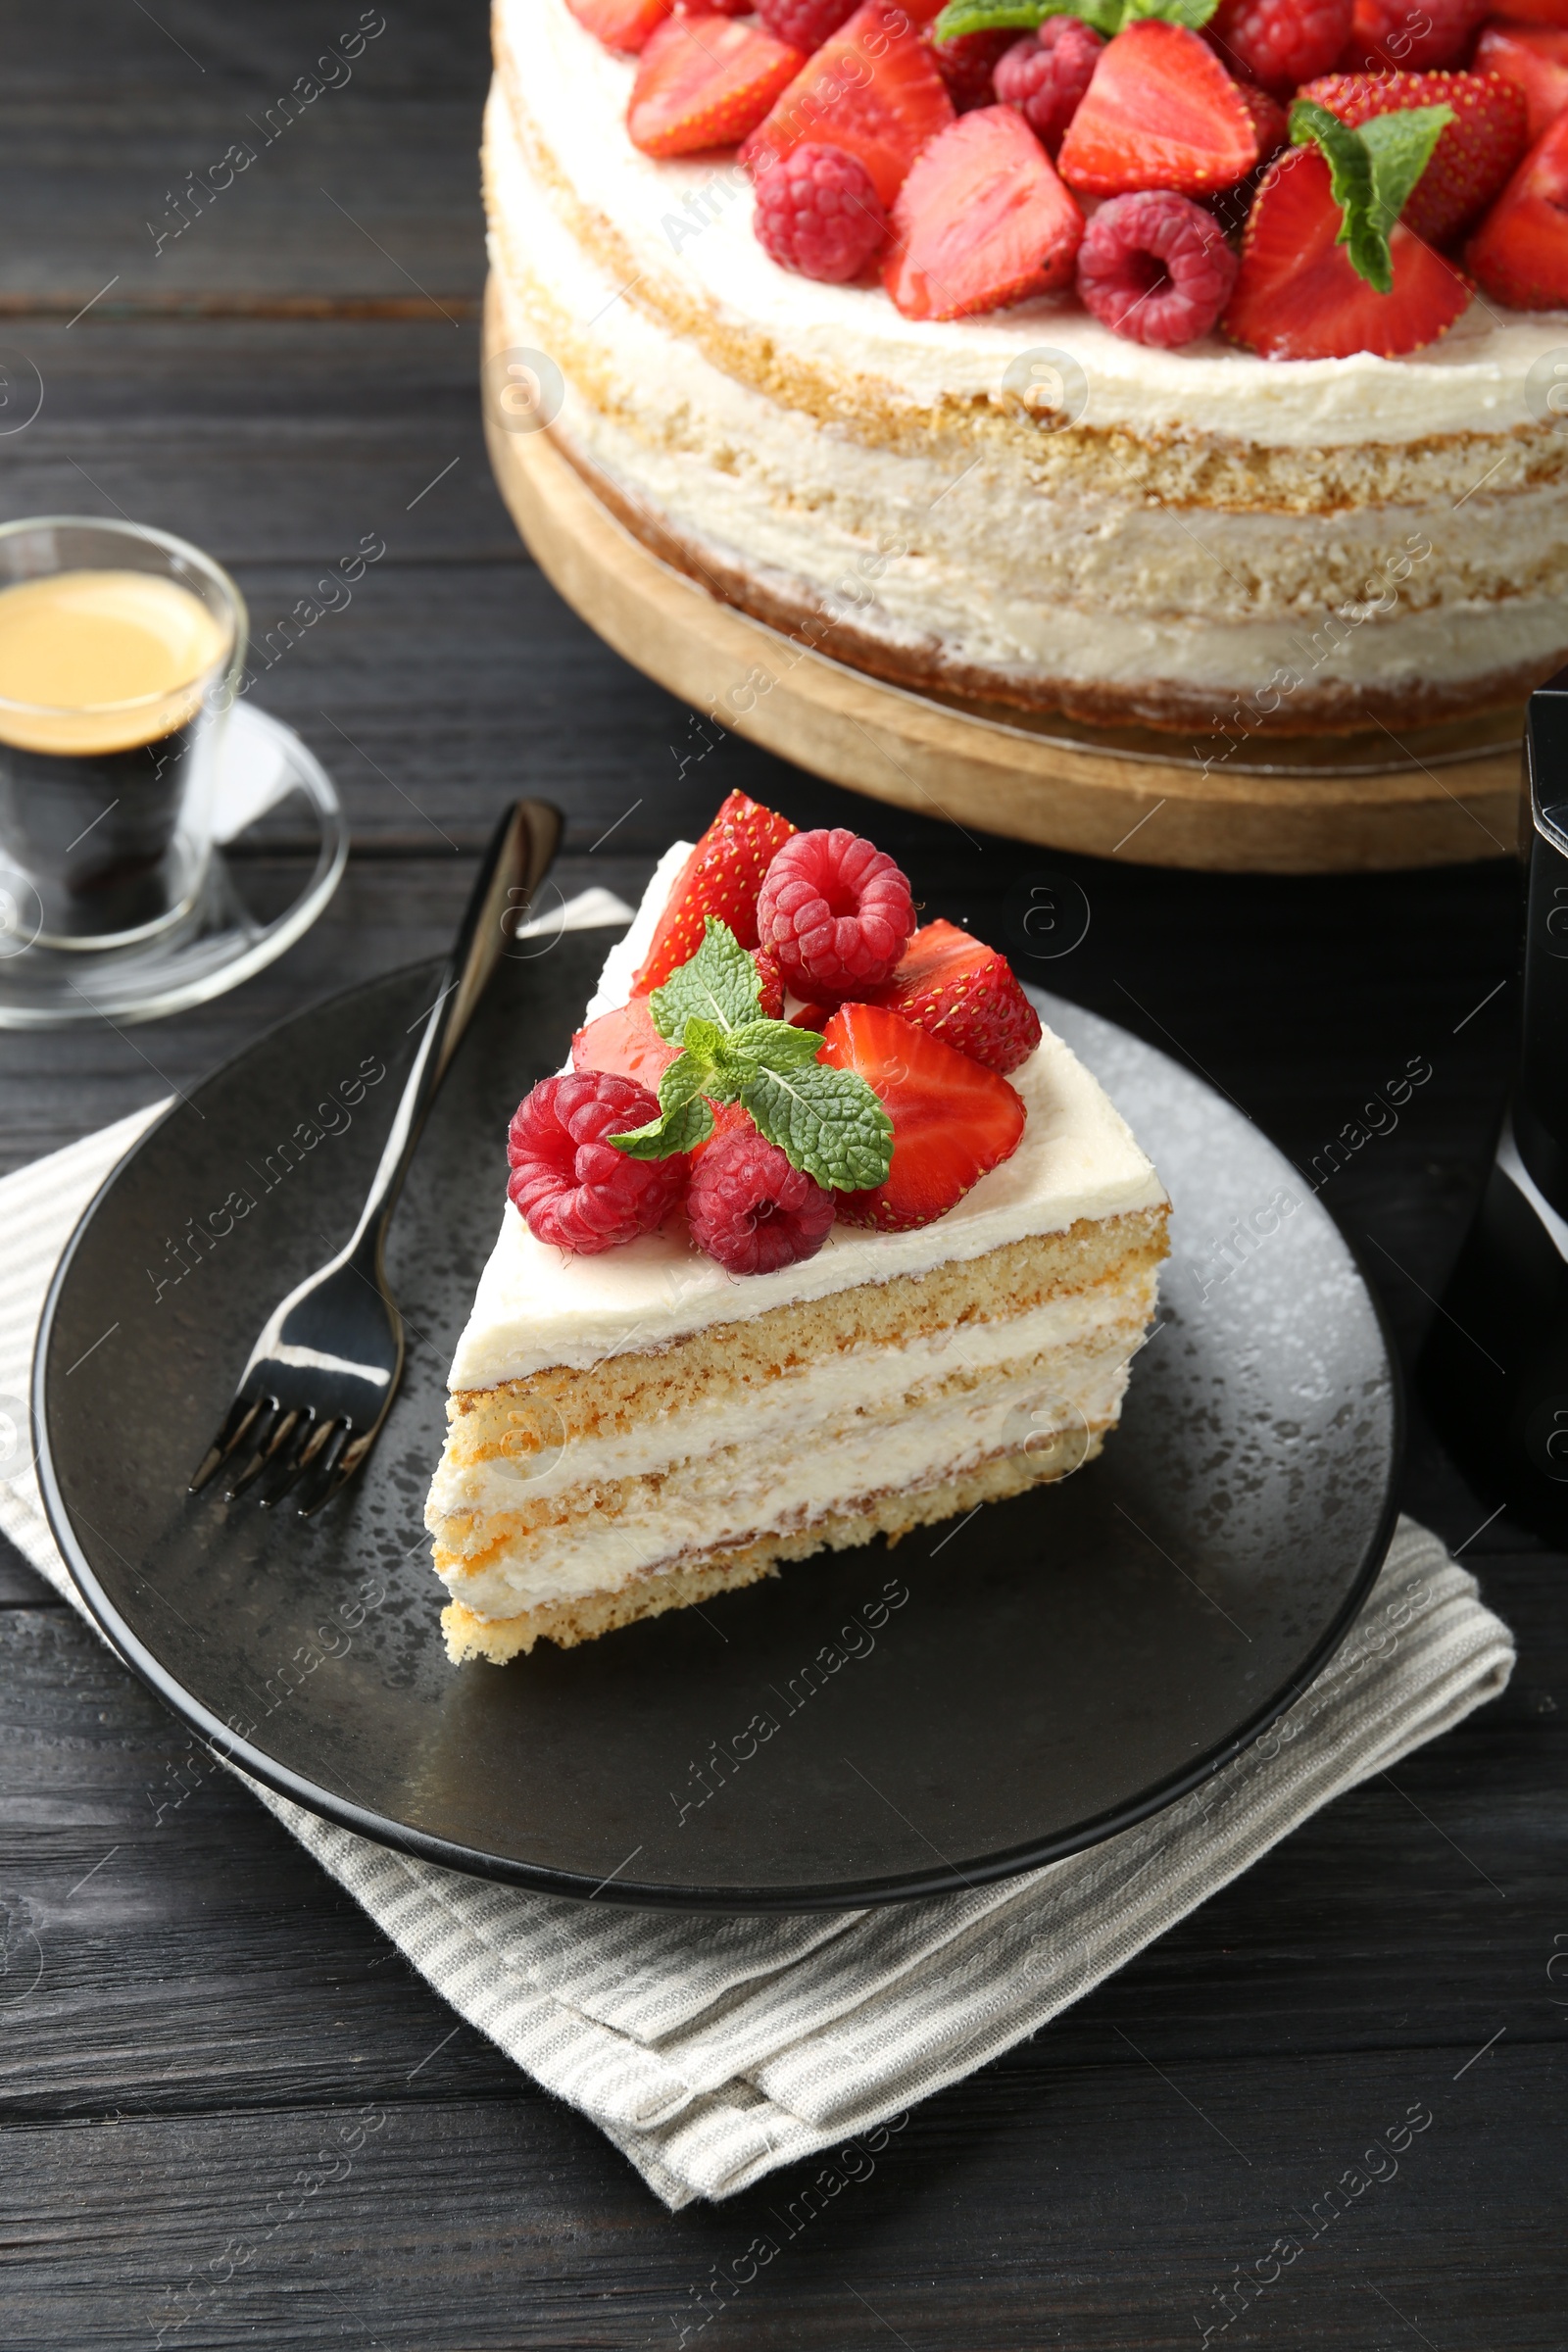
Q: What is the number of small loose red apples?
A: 0